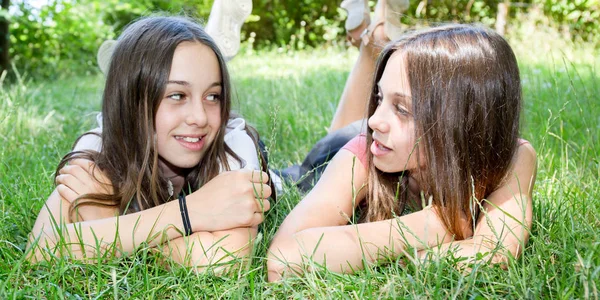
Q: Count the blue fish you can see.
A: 0